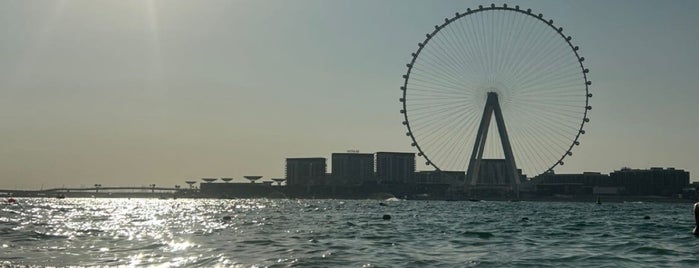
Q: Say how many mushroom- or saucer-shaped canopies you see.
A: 6